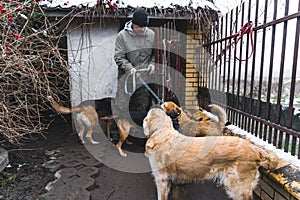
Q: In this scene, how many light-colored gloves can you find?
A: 2